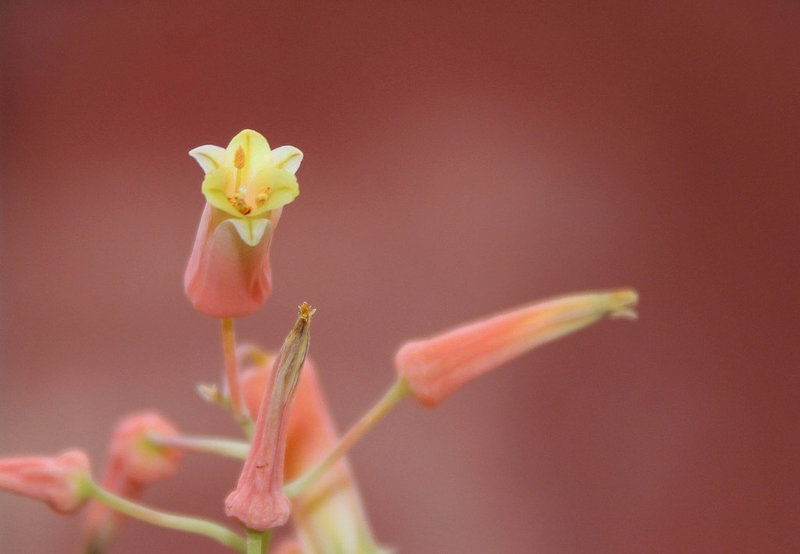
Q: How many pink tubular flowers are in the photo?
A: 6